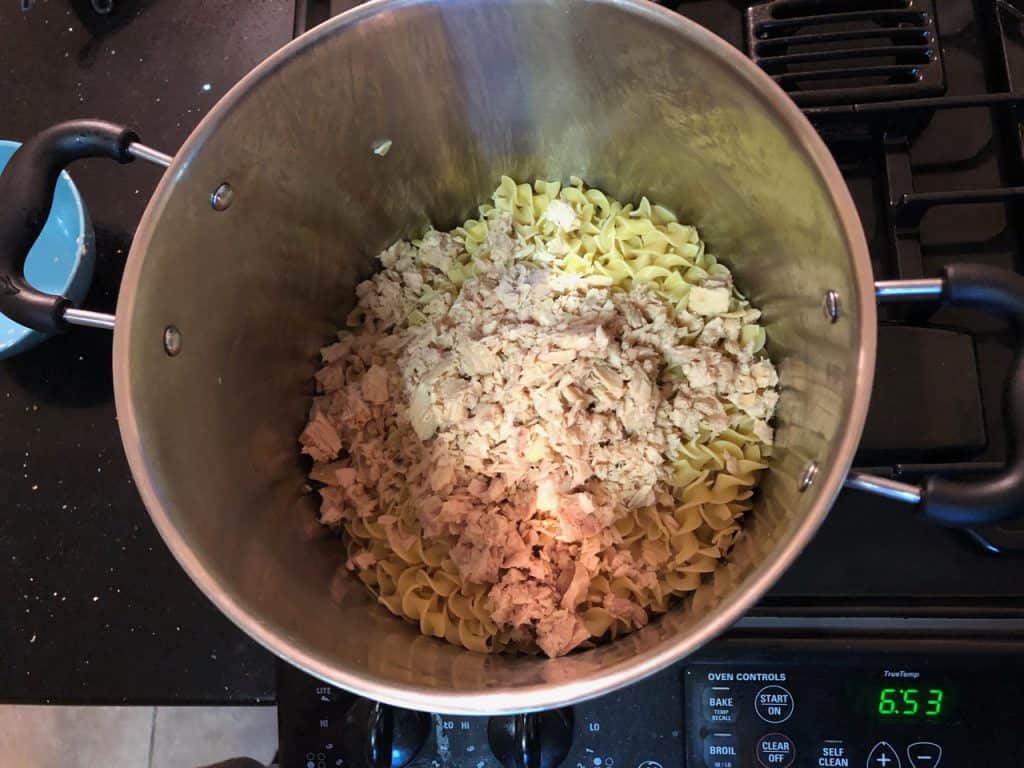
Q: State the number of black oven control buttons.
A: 7